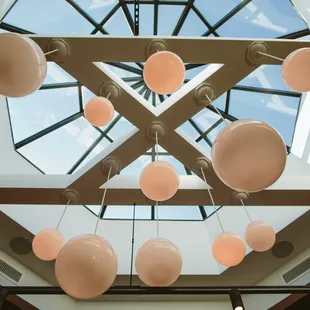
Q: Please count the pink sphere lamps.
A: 11